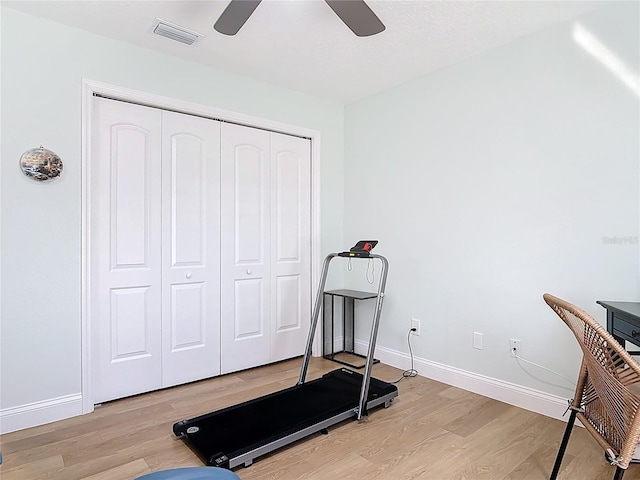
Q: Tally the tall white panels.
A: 4